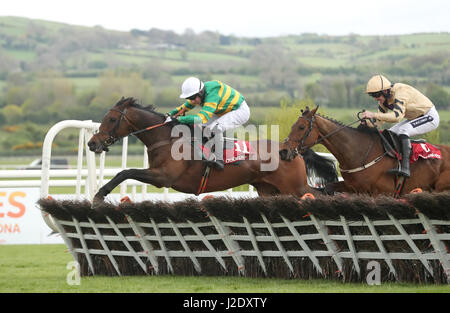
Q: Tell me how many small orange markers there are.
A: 5